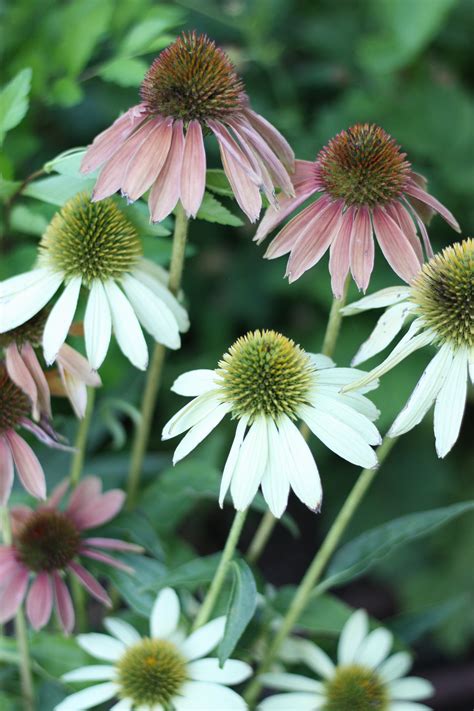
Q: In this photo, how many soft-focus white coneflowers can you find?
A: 2